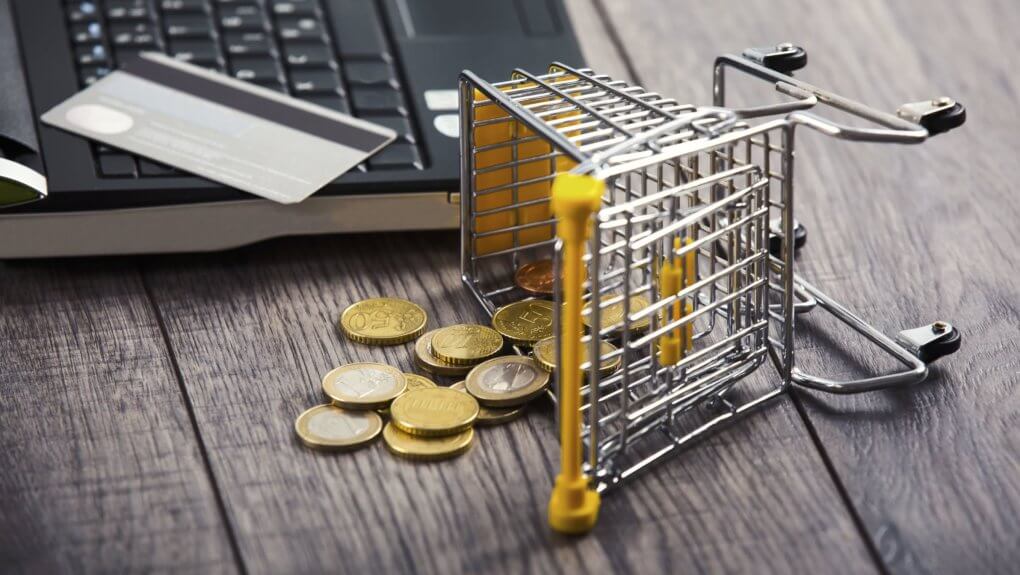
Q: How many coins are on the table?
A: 14